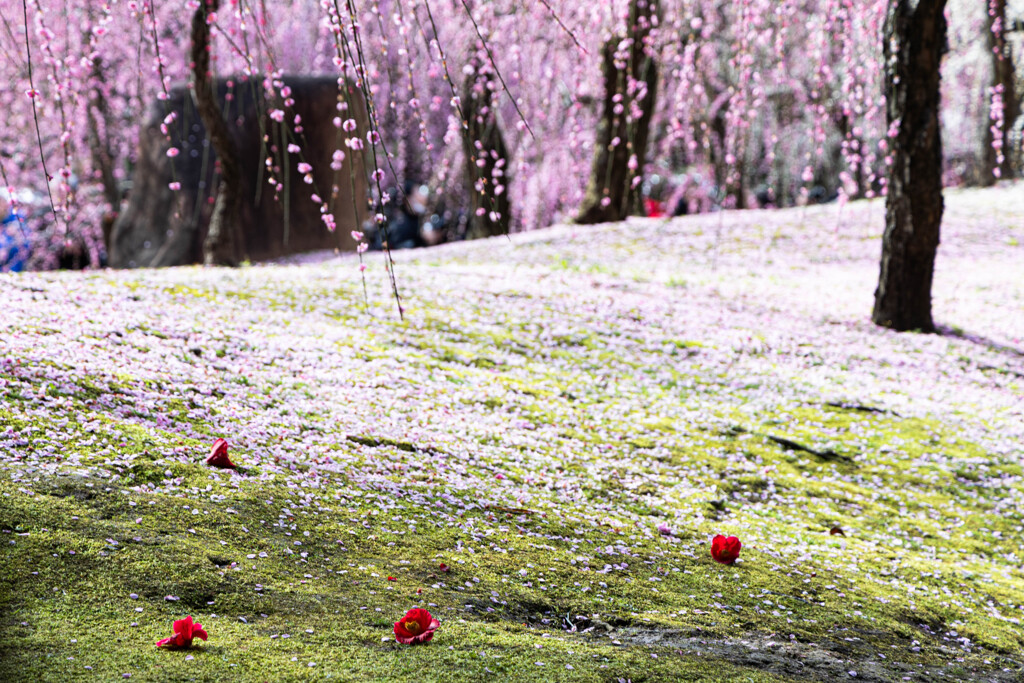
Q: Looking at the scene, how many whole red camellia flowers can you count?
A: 4